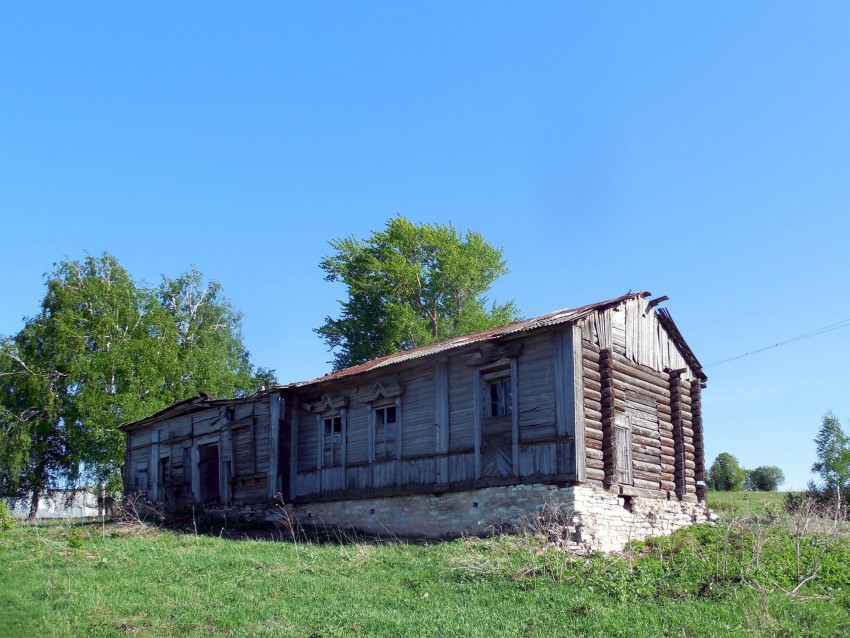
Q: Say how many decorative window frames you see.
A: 3